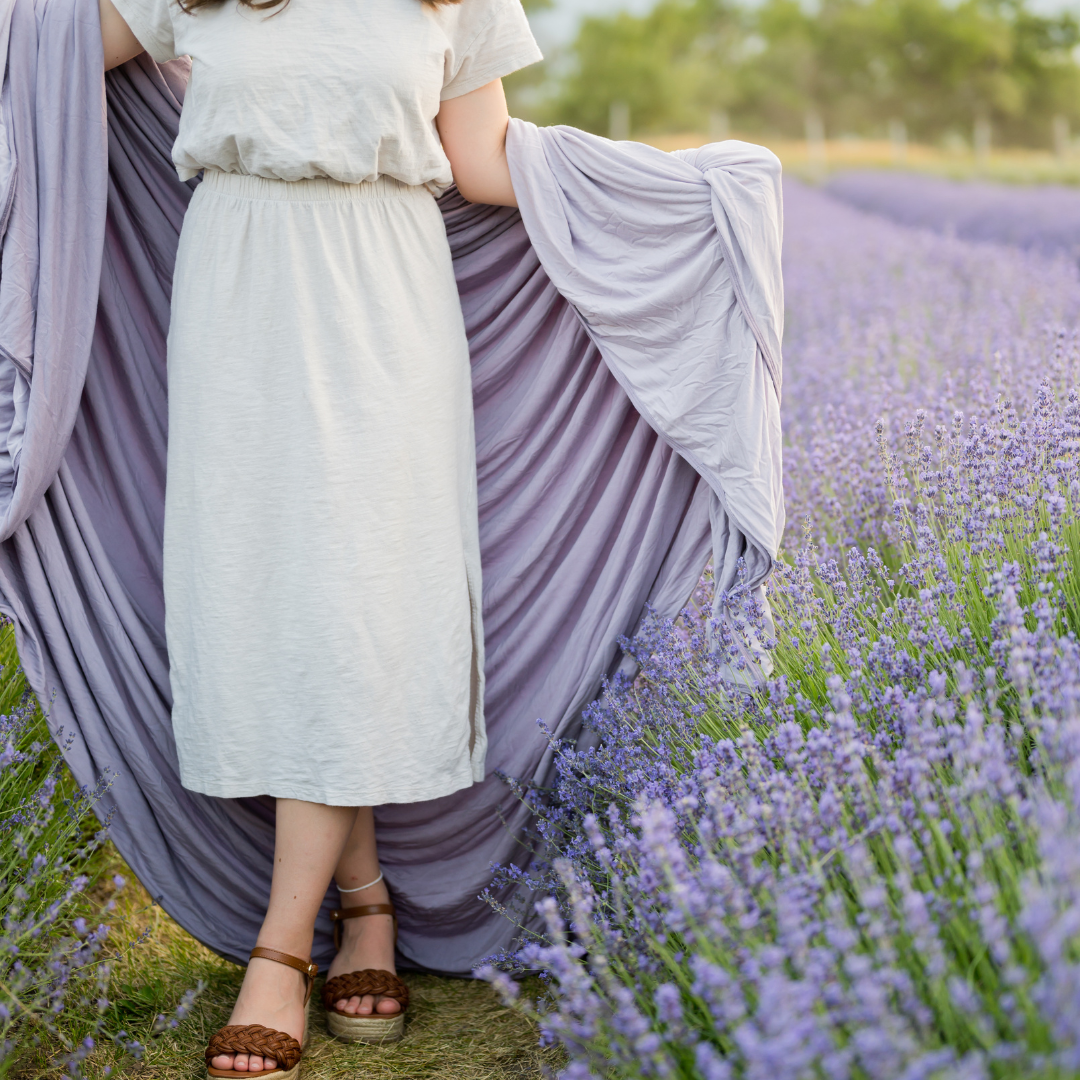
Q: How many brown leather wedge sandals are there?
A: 2